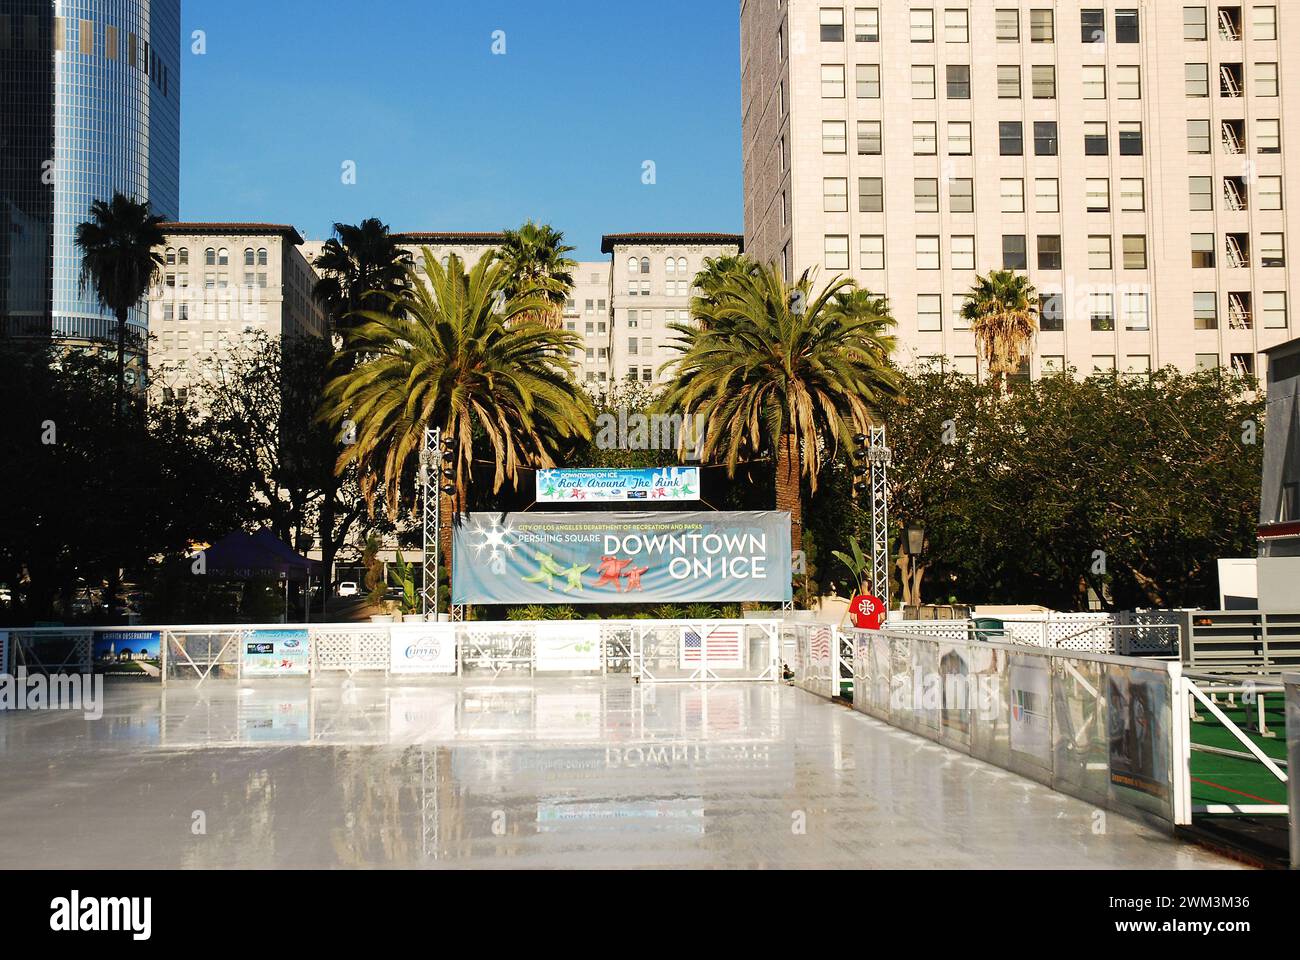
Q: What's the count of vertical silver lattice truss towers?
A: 2